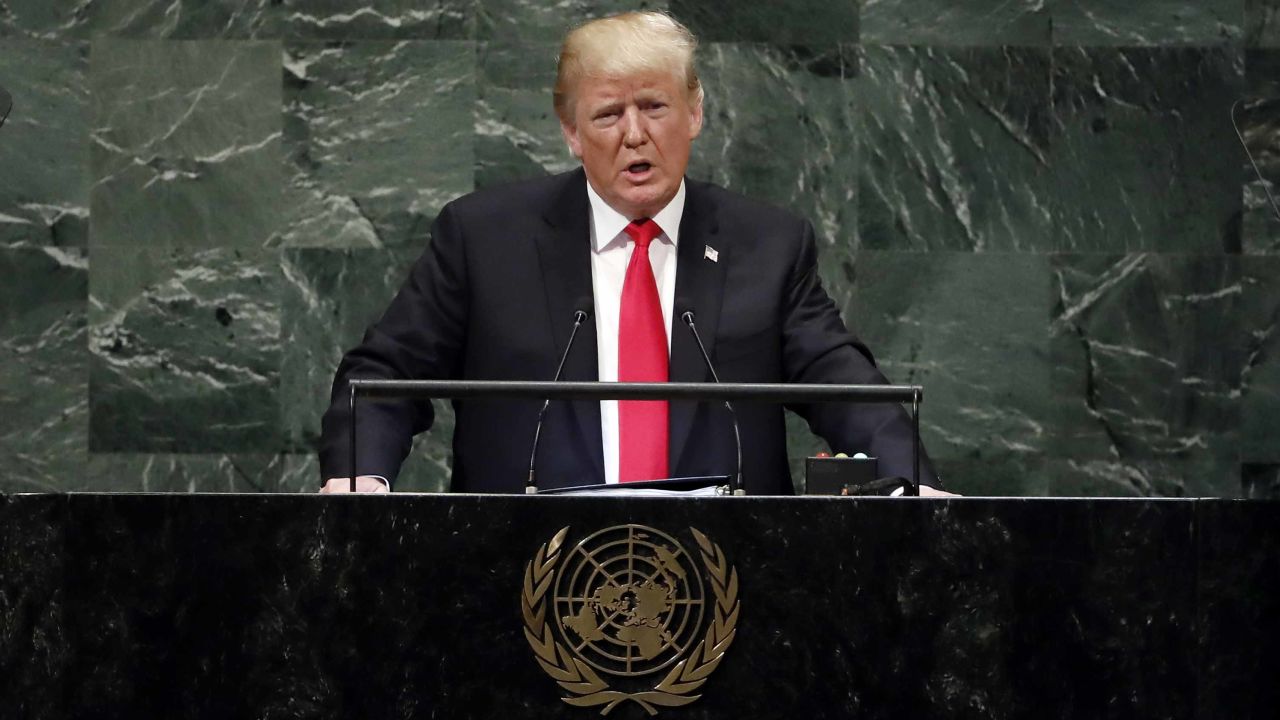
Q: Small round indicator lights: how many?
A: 3